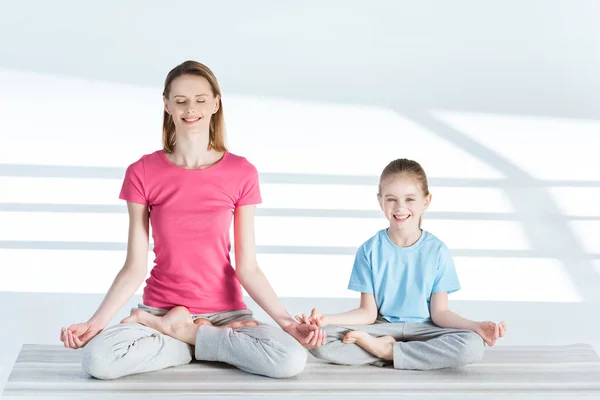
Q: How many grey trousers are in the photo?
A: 2